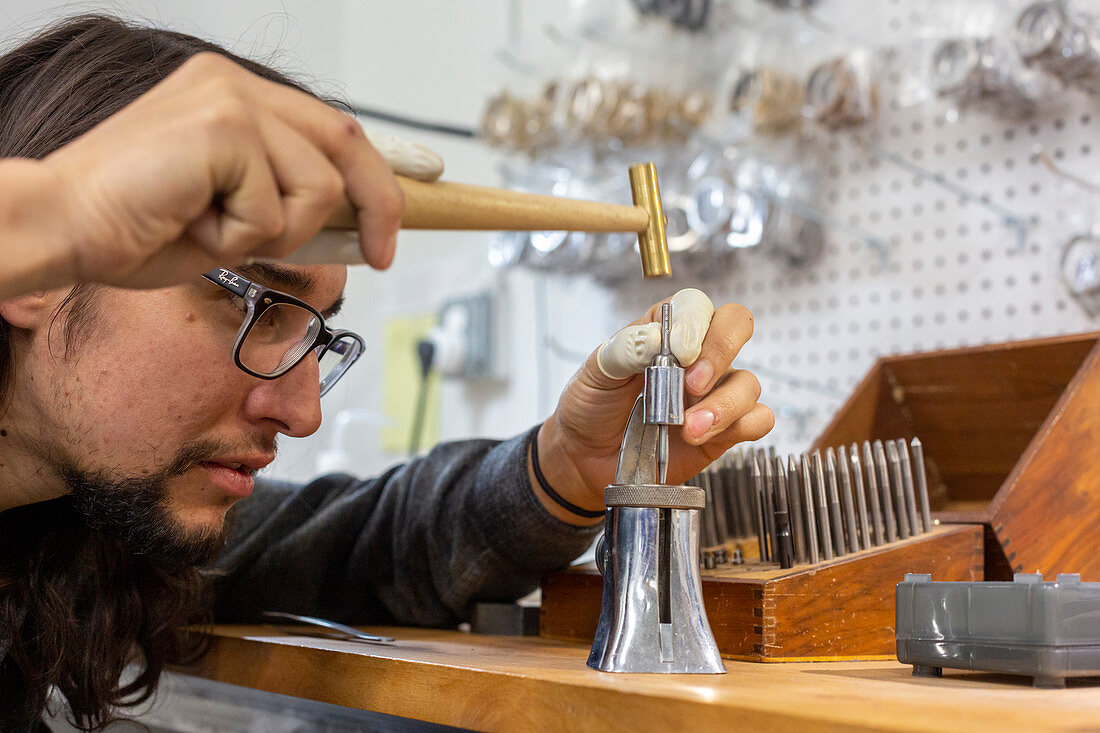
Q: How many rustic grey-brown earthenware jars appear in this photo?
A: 0